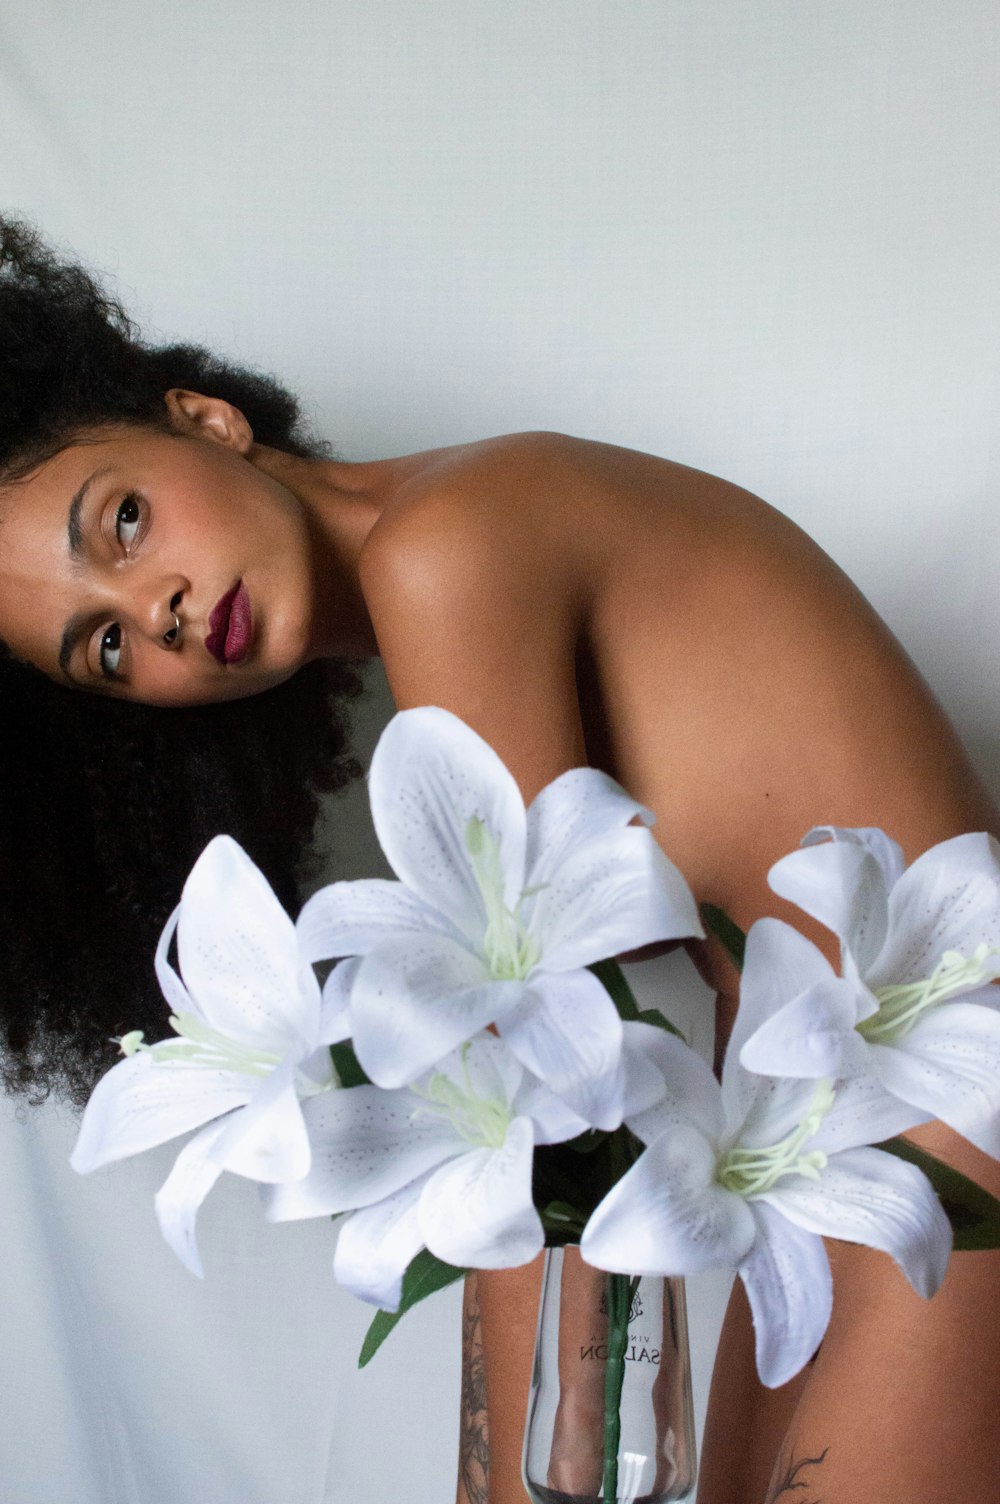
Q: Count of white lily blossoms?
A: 5